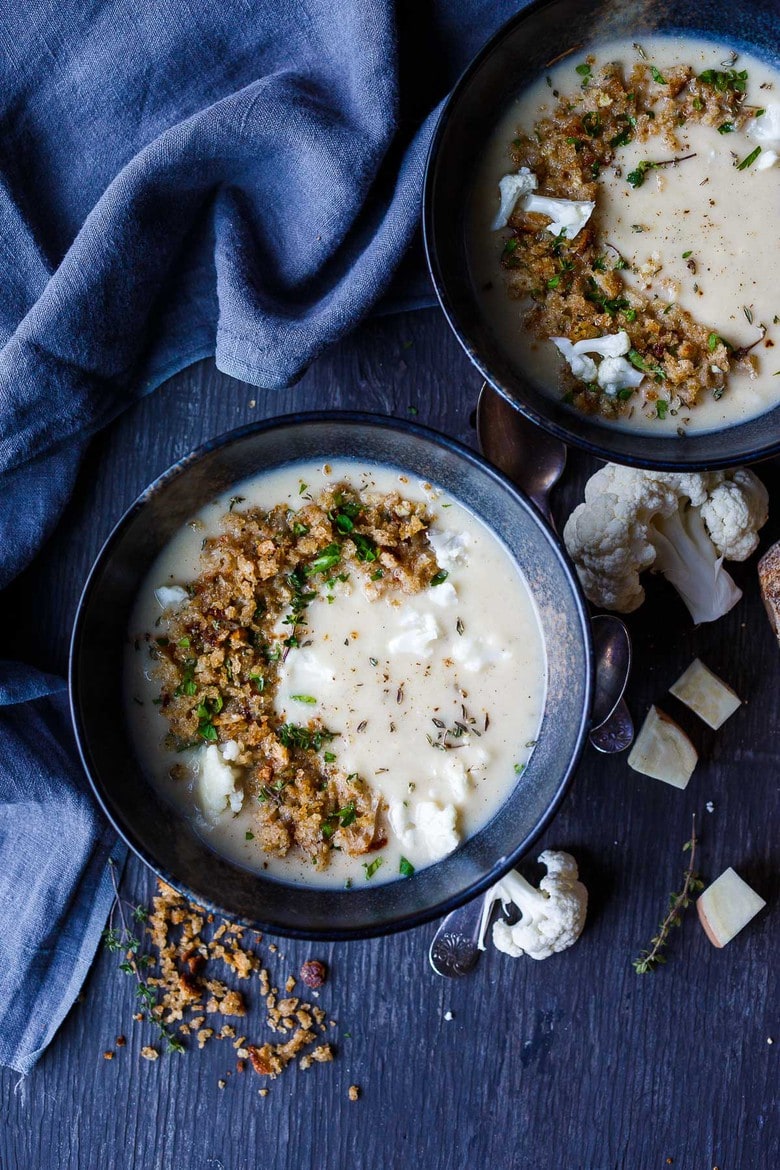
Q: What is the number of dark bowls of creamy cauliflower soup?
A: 2